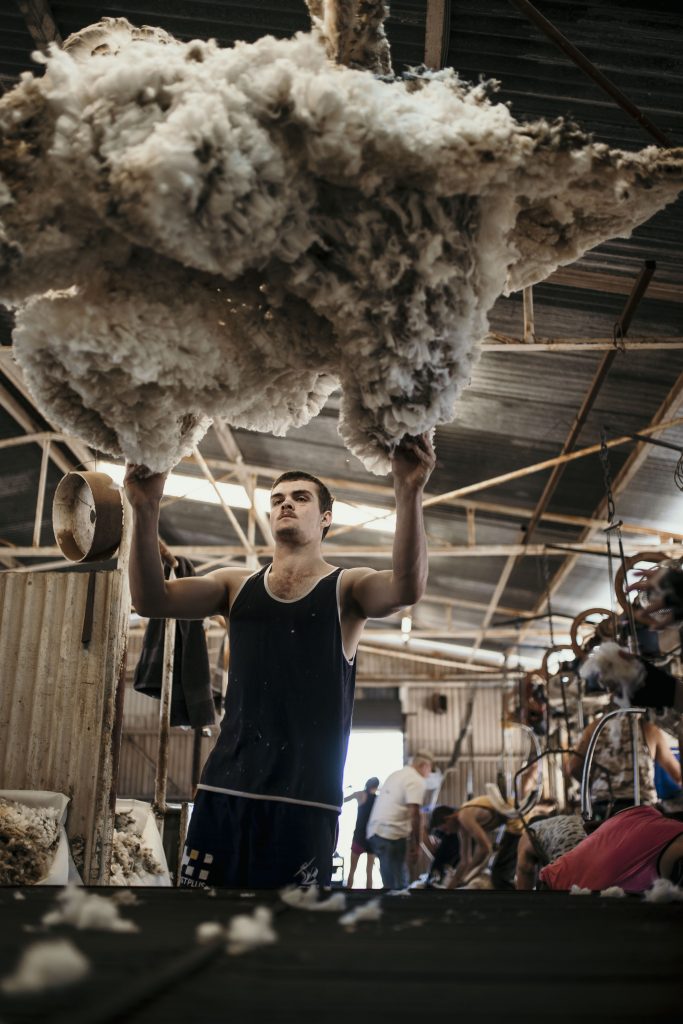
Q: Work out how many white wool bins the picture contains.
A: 2